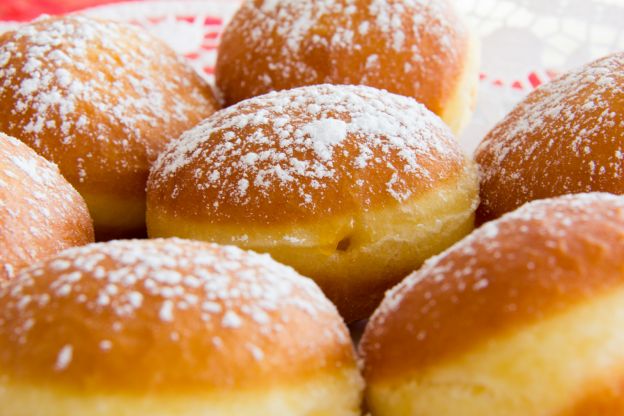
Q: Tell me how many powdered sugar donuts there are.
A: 7